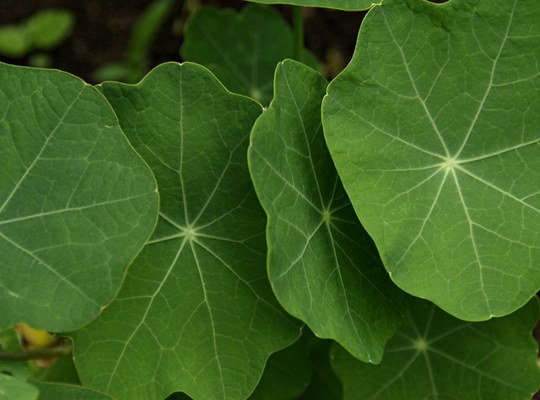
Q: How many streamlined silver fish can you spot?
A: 0